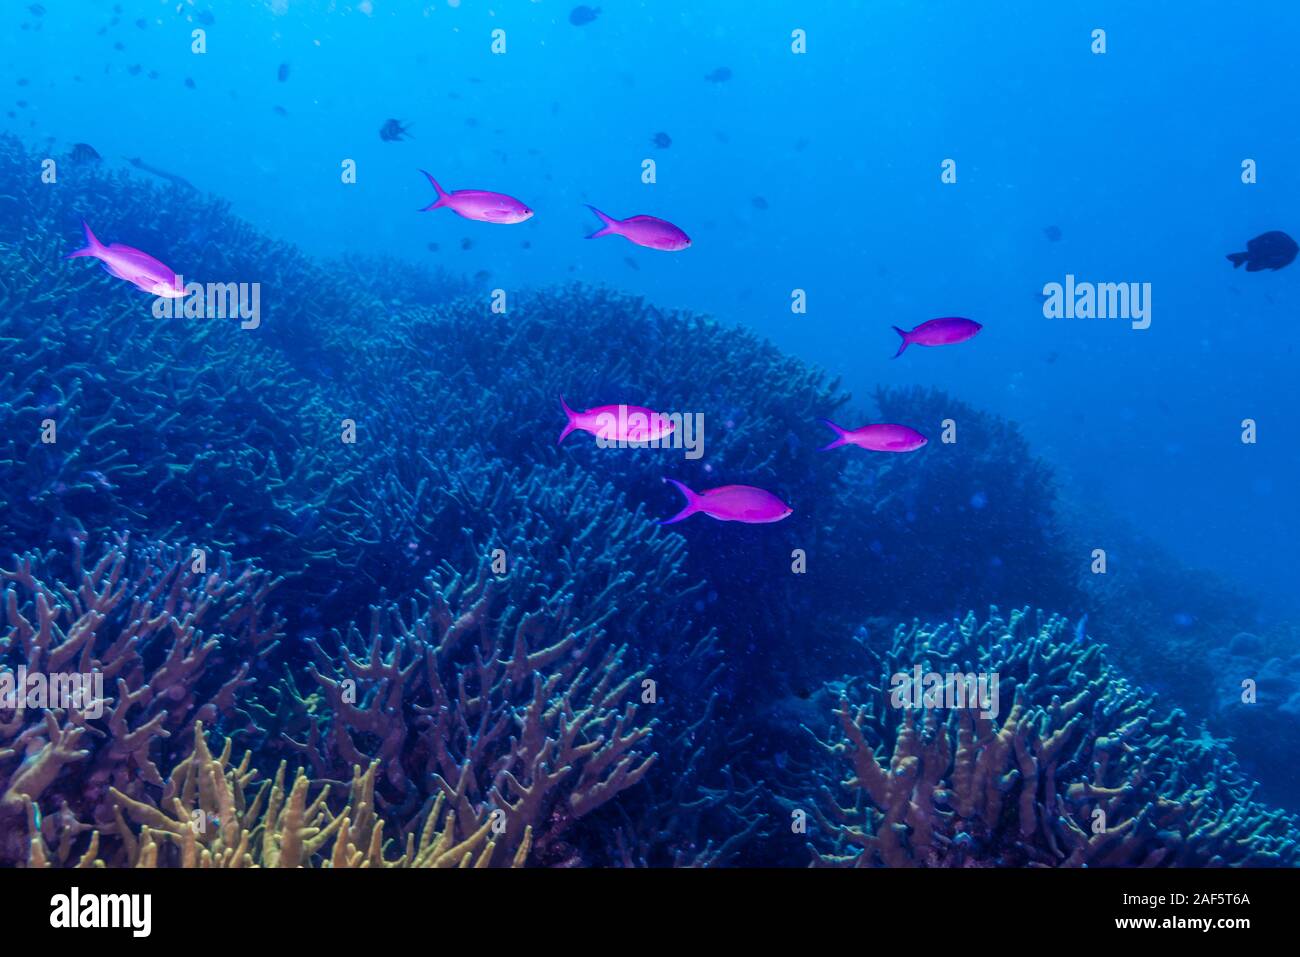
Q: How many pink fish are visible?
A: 7